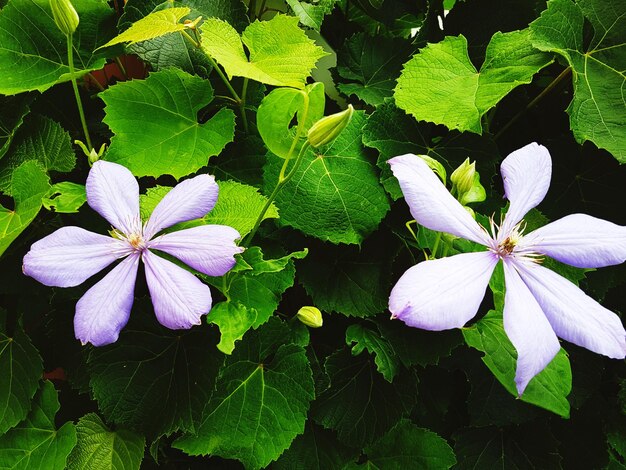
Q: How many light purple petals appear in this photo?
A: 12